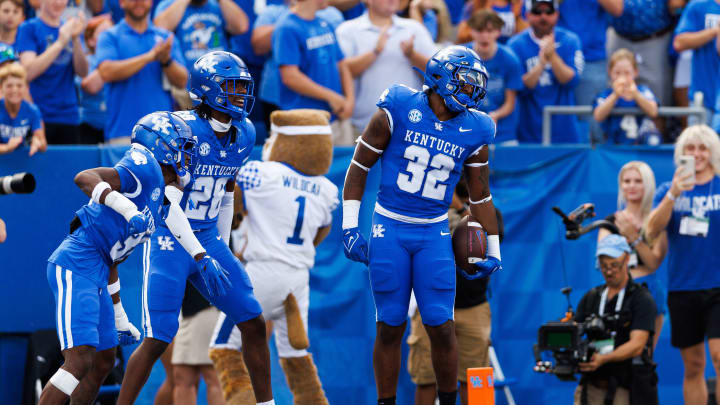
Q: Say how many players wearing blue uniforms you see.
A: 3